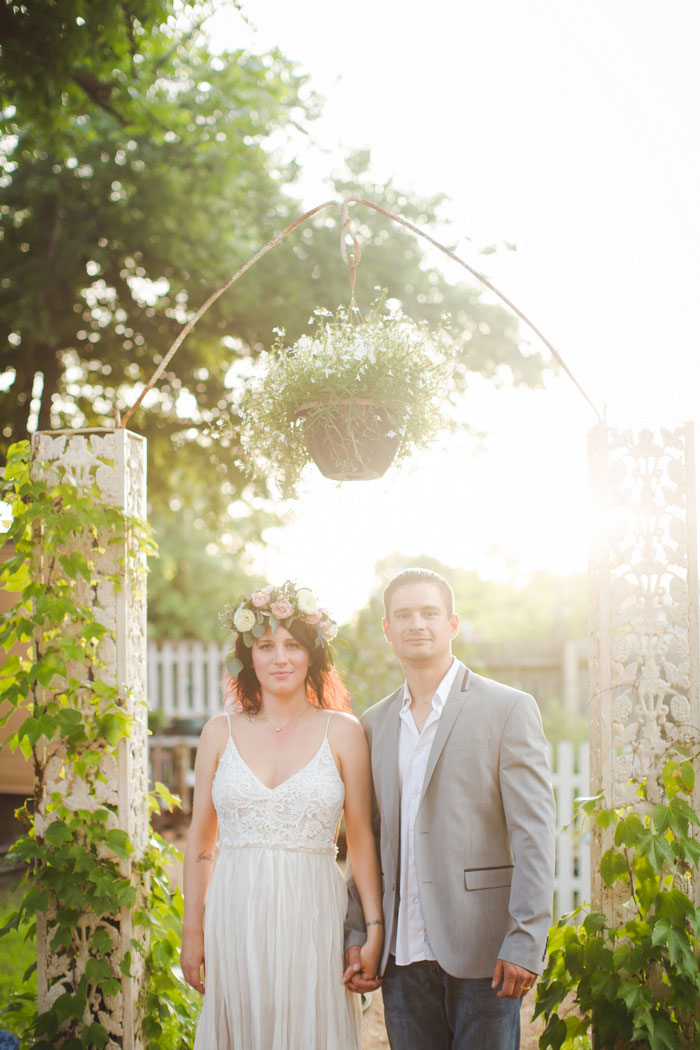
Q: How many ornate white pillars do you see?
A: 2